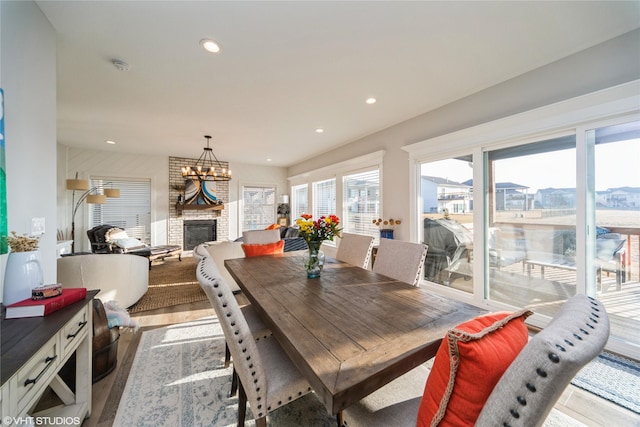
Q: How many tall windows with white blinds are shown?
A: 5